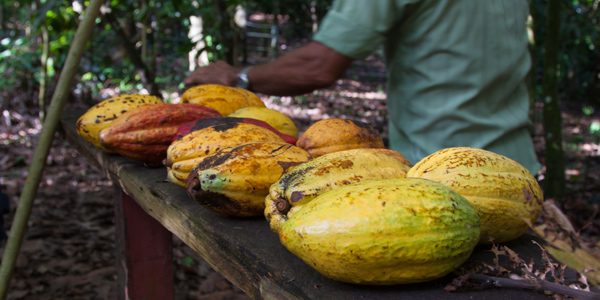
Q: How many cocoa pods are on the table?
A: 12